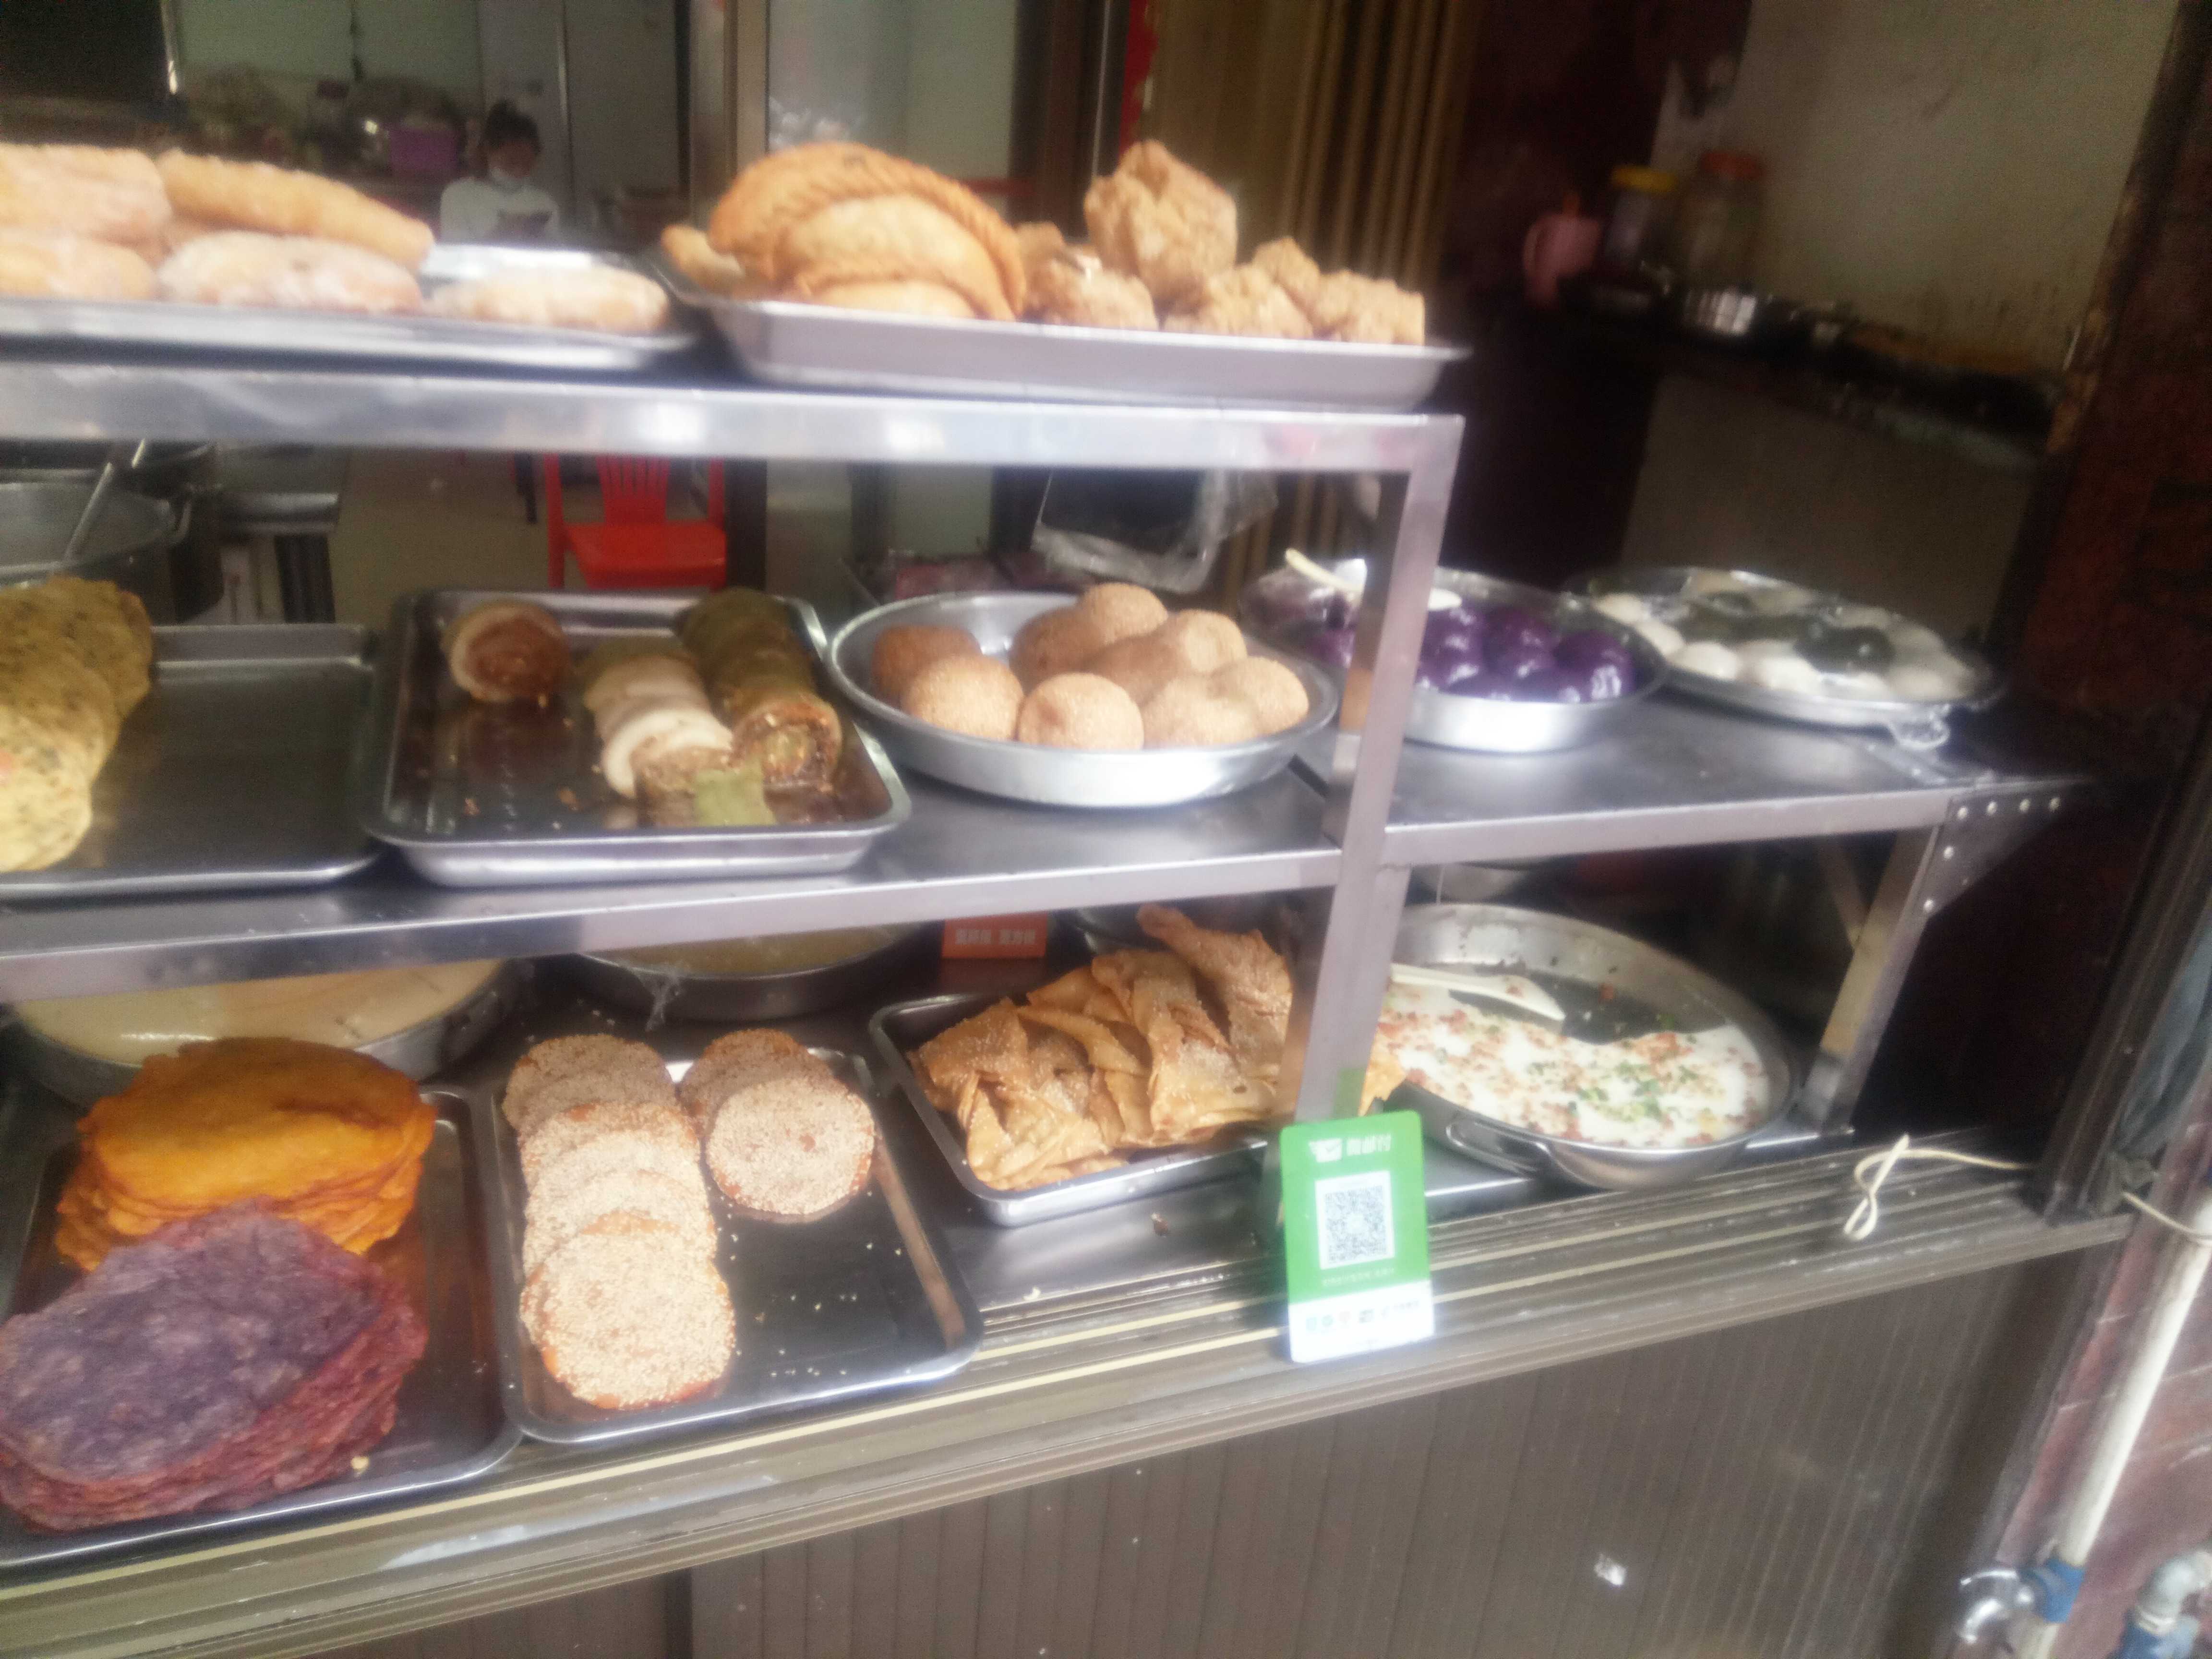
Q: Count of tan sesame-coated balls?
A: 9